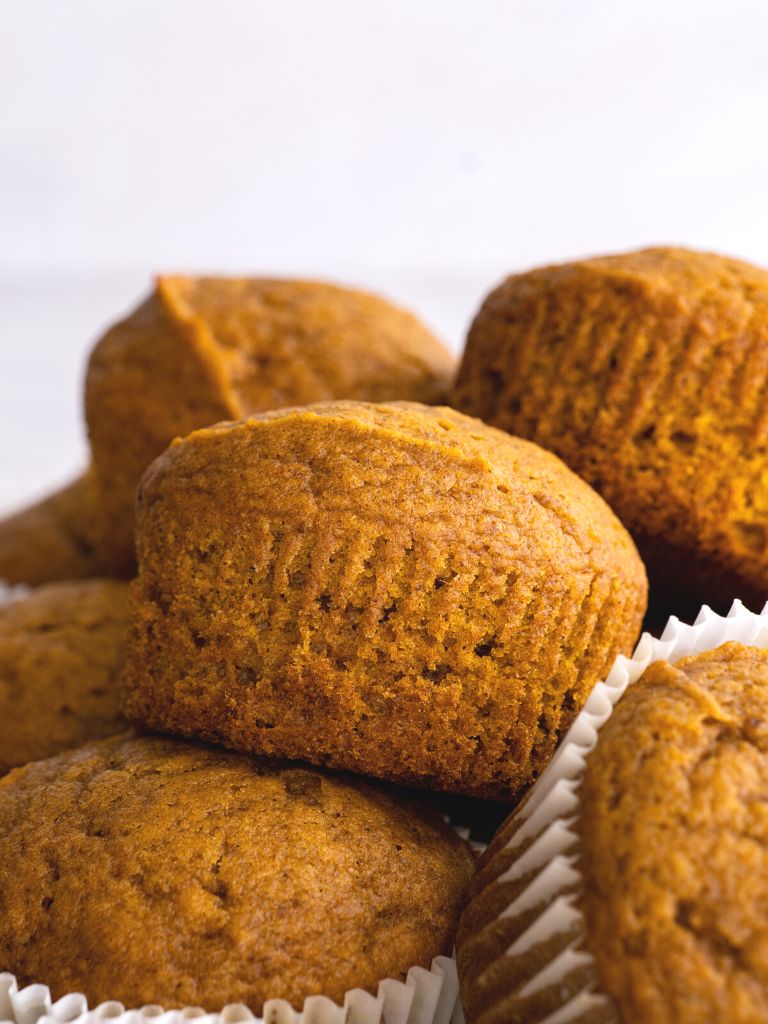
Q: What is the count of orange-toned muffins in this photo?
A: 7